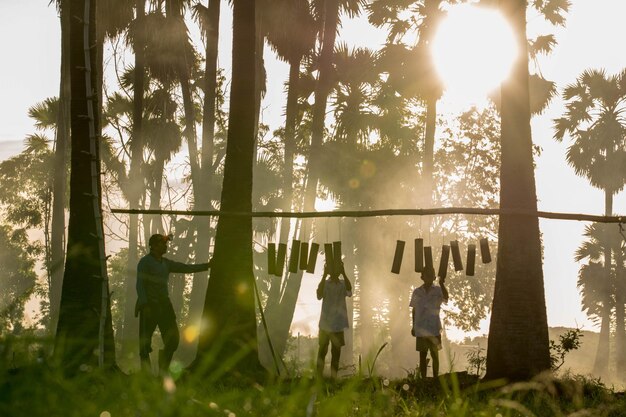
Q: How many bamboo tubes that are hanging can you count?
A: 14